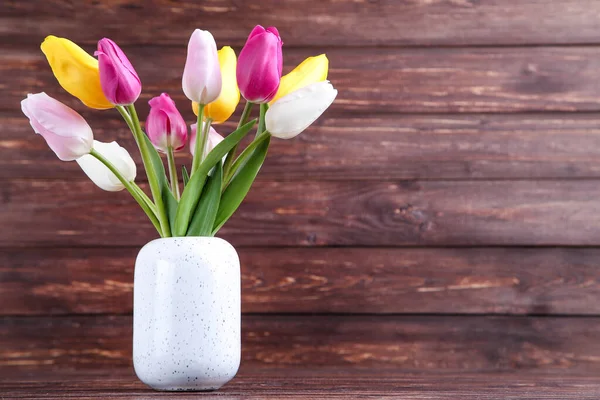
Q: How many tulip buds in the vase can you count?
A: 11